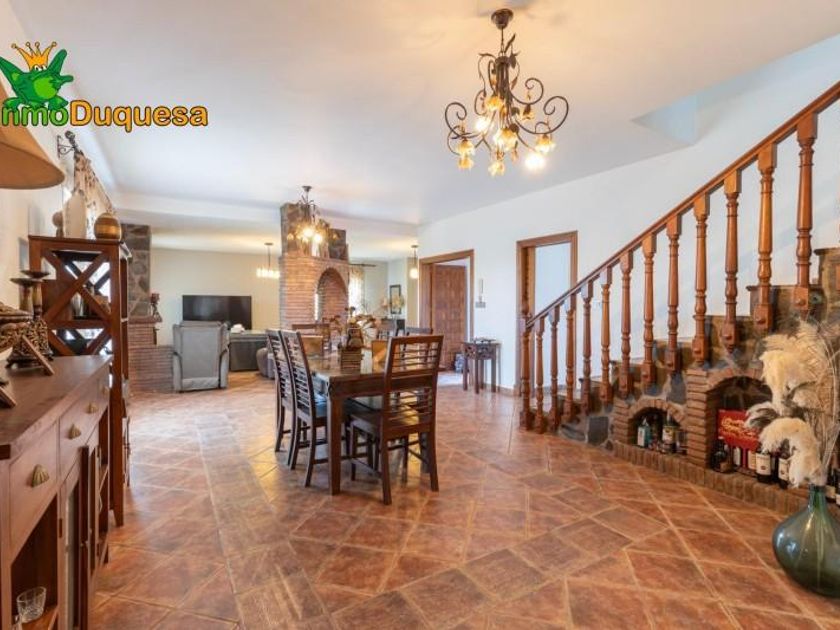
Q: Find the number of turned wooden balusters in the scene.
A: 13